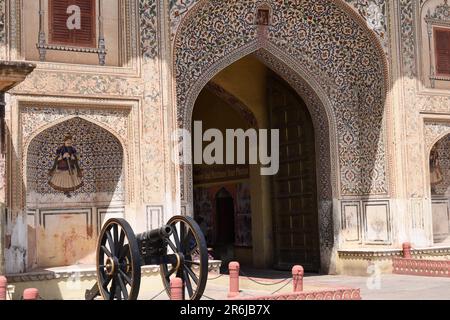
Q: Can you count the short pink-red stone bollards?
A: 6